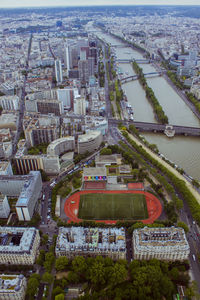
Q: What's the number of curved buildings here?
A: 2